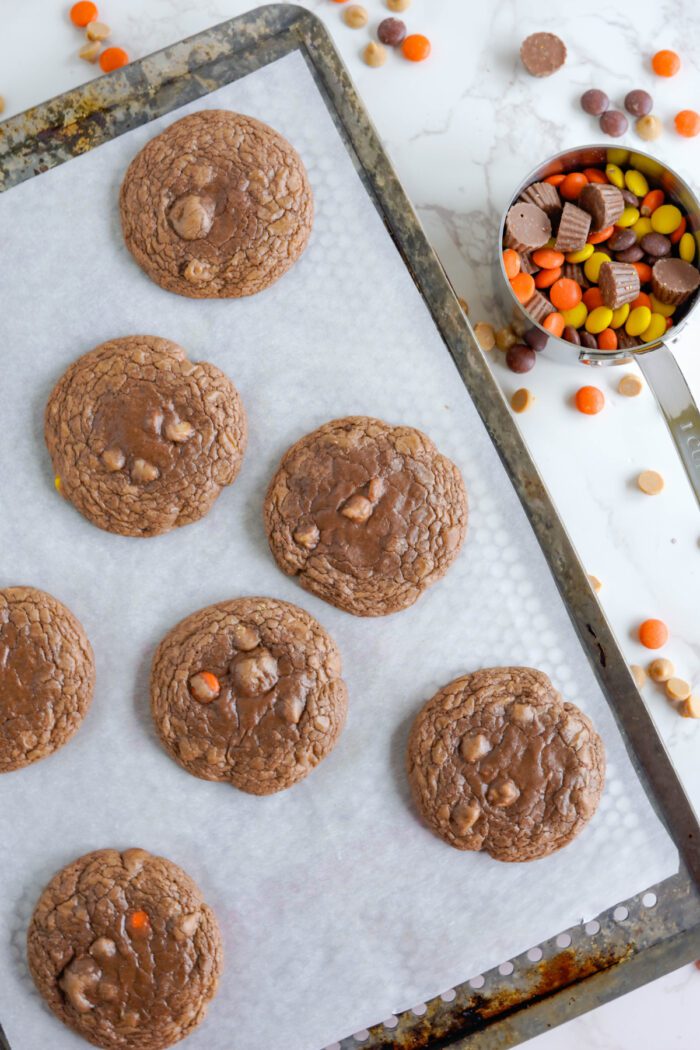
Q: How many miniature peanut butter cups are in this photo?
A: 11